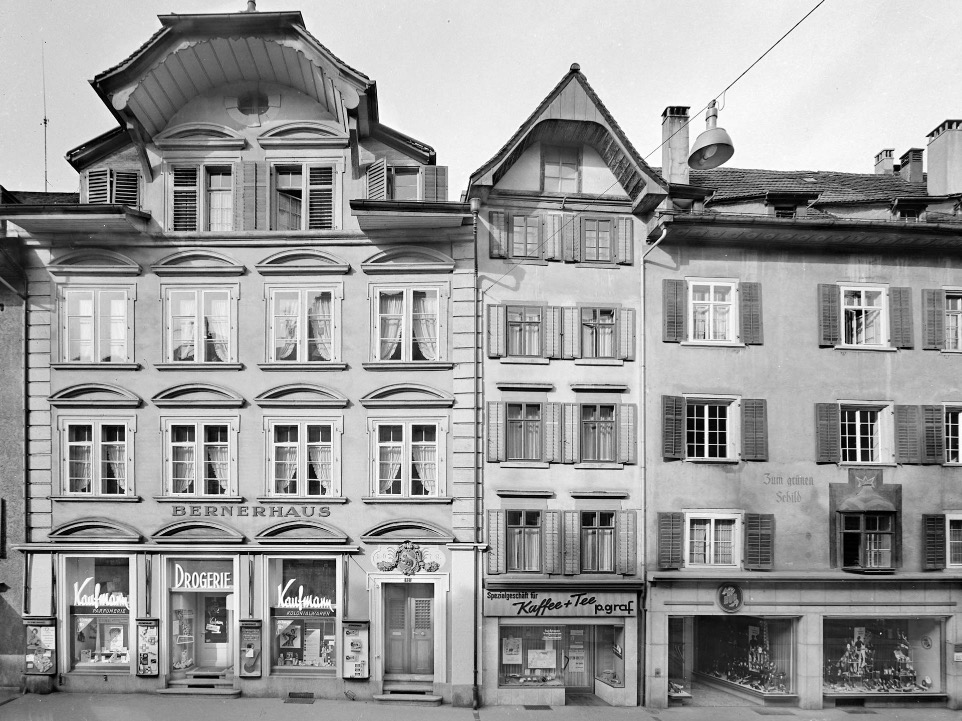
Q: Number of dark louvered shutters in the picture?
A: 13